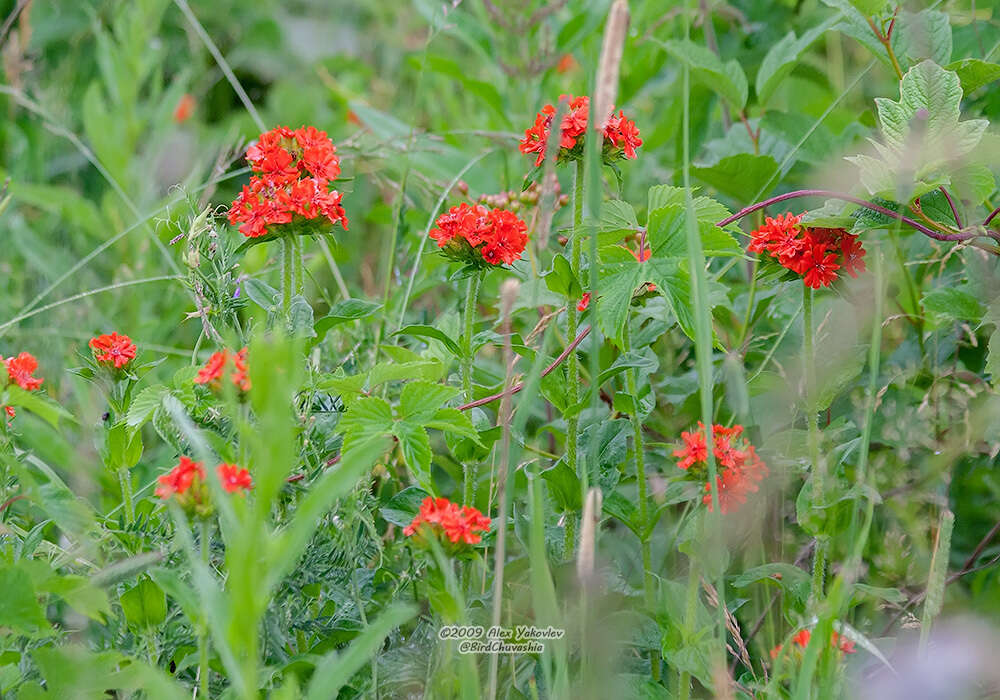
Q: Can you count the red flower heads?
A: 11